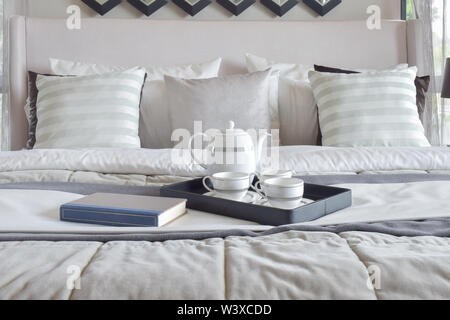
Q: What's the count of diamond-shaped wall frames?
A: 6